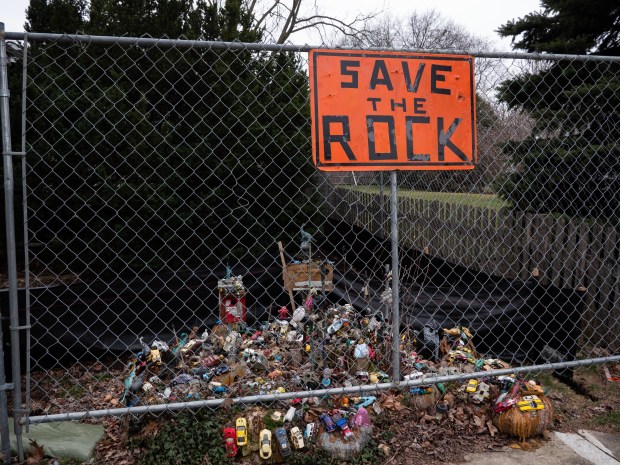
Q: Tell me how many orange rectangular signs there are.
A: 1